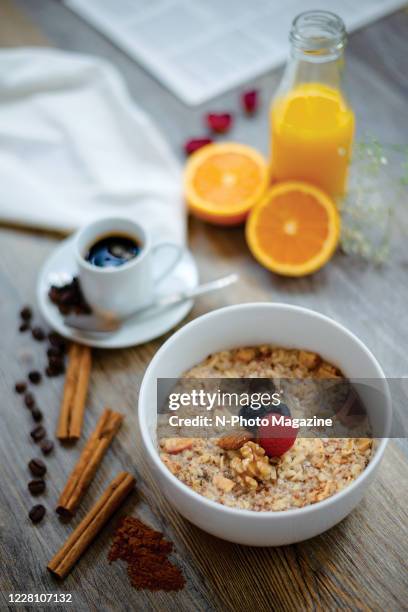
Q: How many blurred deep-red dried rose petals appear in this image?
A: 3